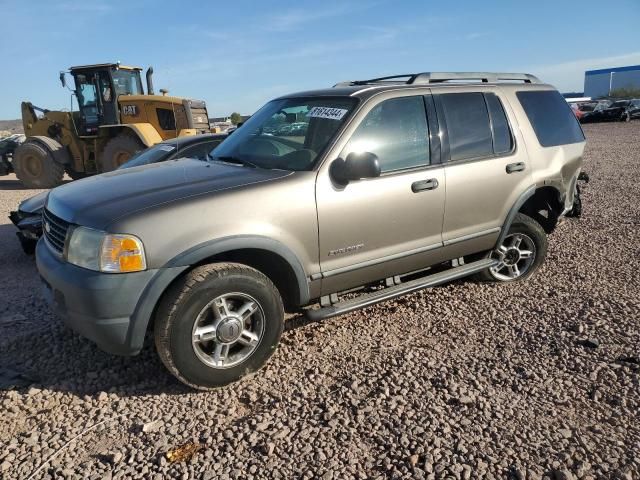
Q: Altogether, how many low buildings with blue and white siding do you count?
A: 1